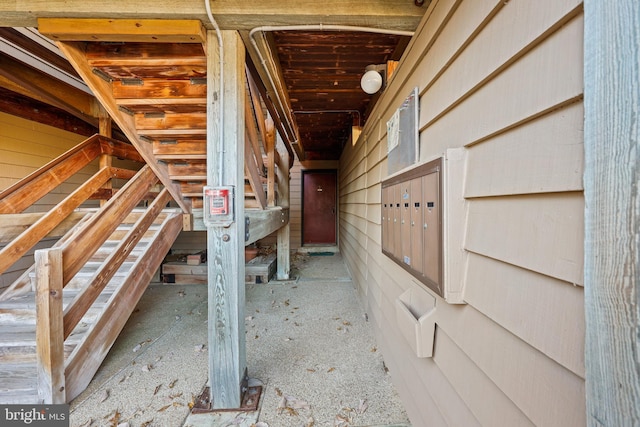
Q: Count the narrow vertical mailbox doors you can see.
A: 6